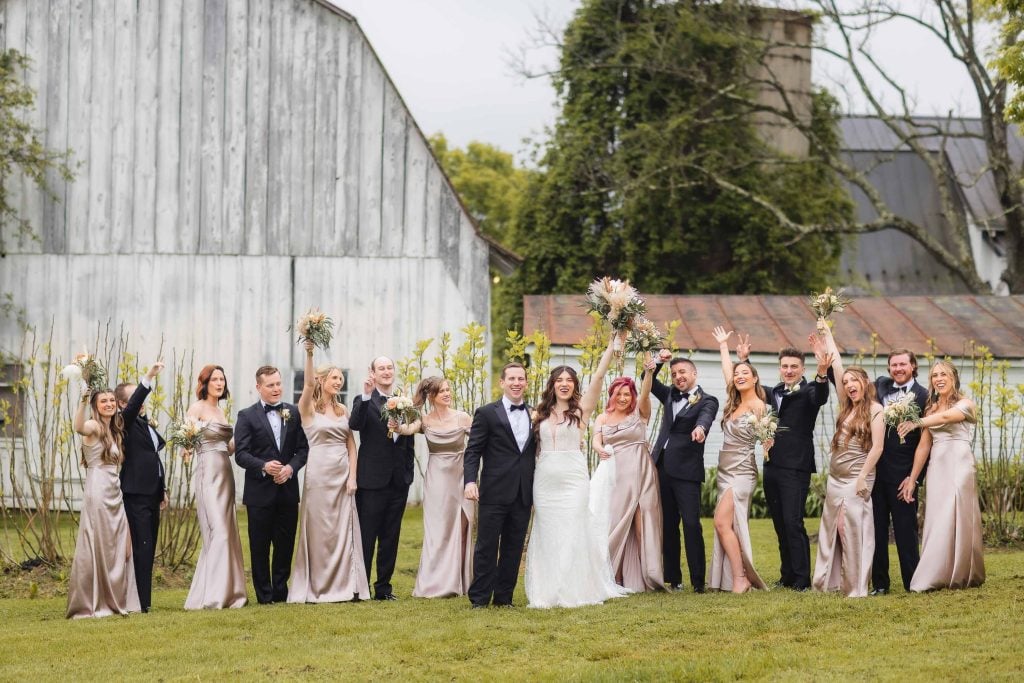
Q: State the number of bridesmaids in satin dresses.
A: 8